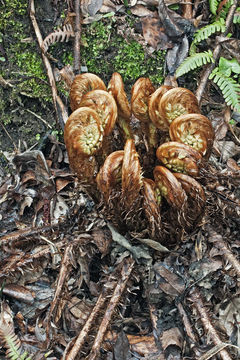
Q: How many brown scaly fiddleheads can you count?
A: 14